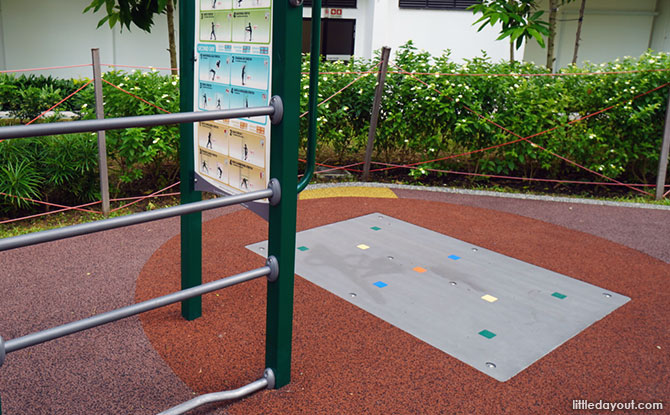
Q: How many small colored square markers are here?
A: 9